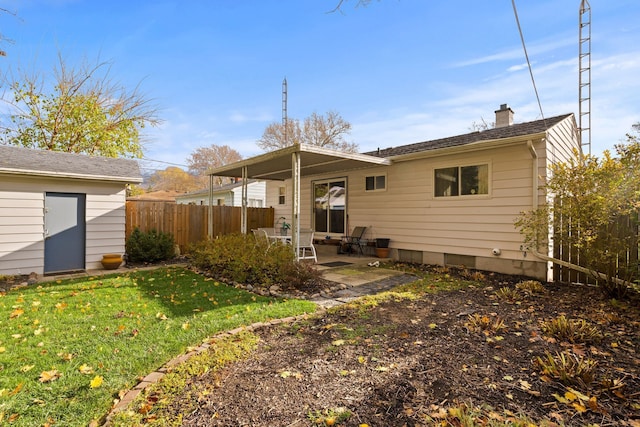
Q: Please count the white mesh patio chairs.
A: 3